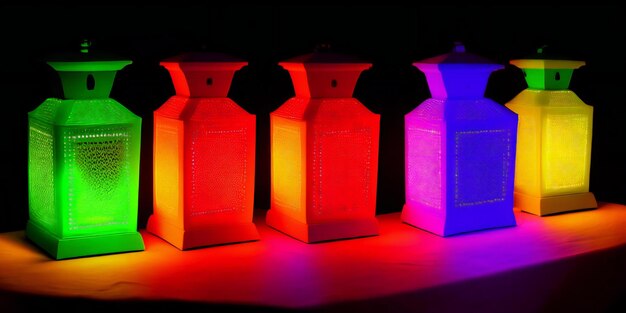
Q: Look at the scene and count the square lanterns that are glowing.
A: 5